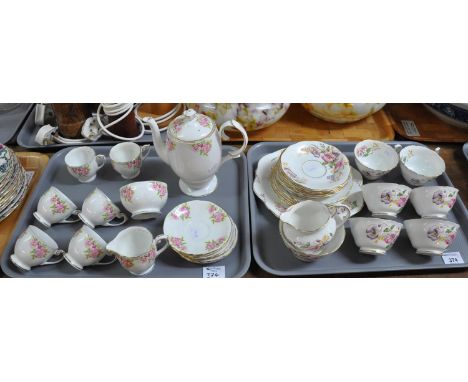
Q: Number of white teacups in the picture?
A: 12